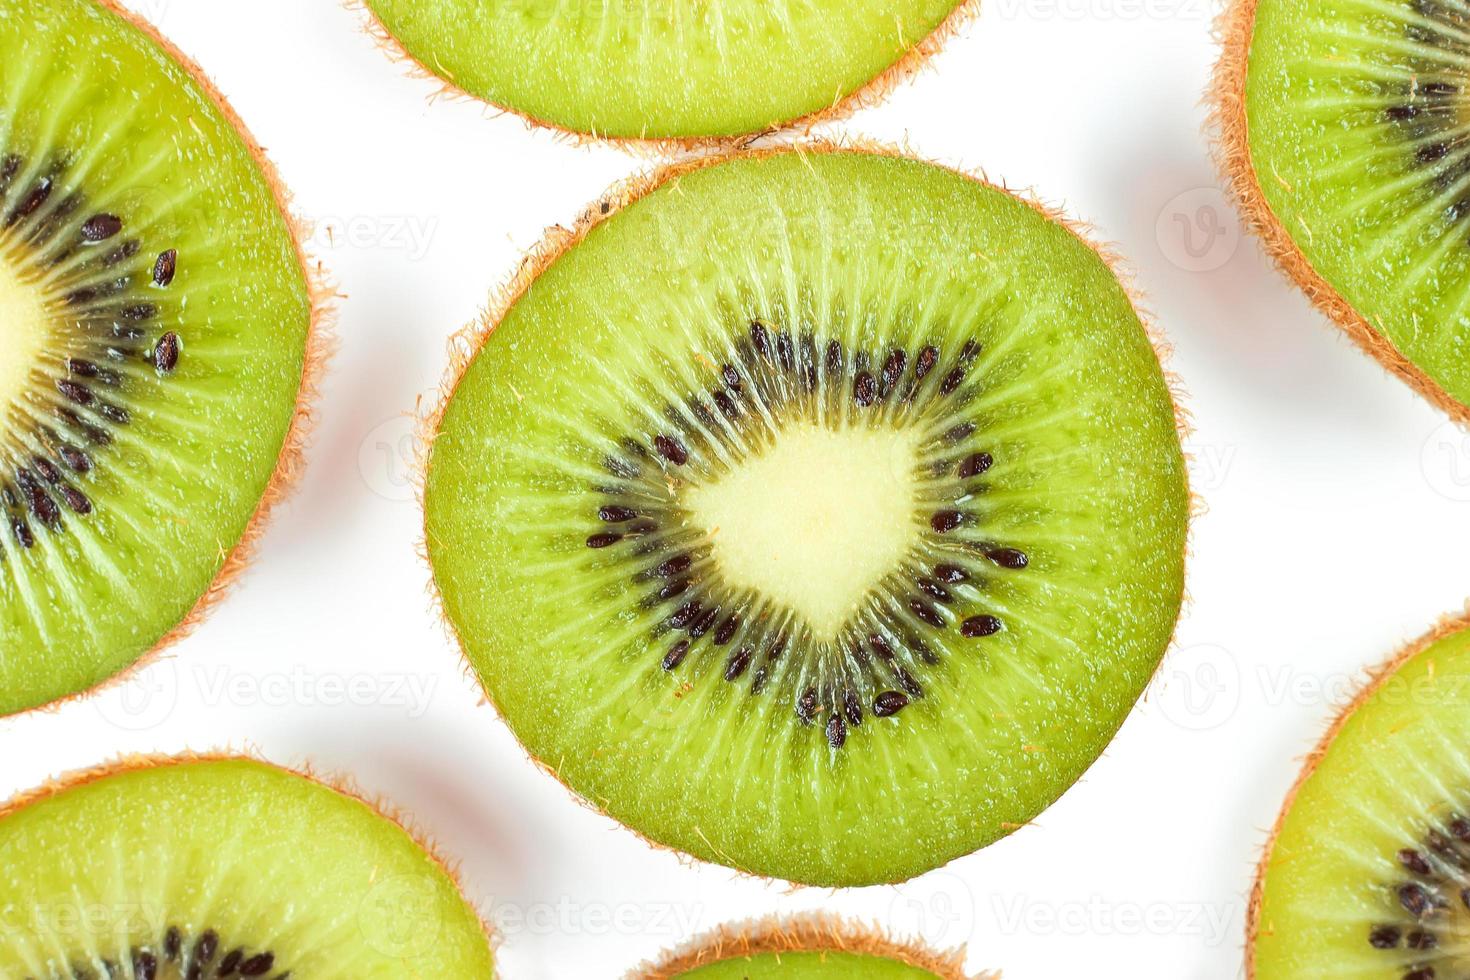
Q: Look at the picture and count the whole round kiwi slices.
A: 1